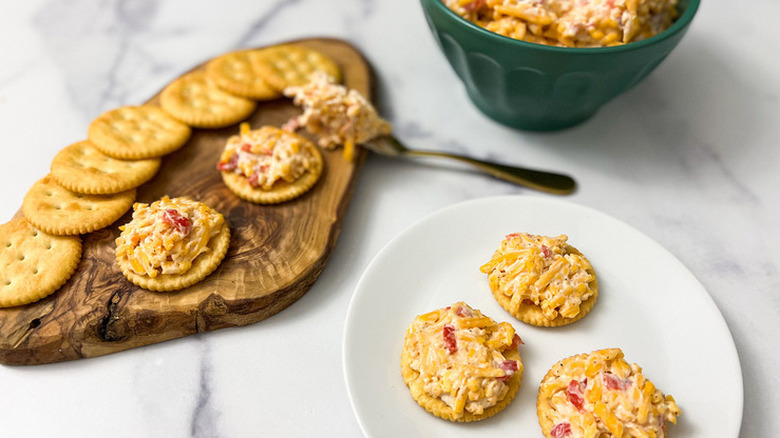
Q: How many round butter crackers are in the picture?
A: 12